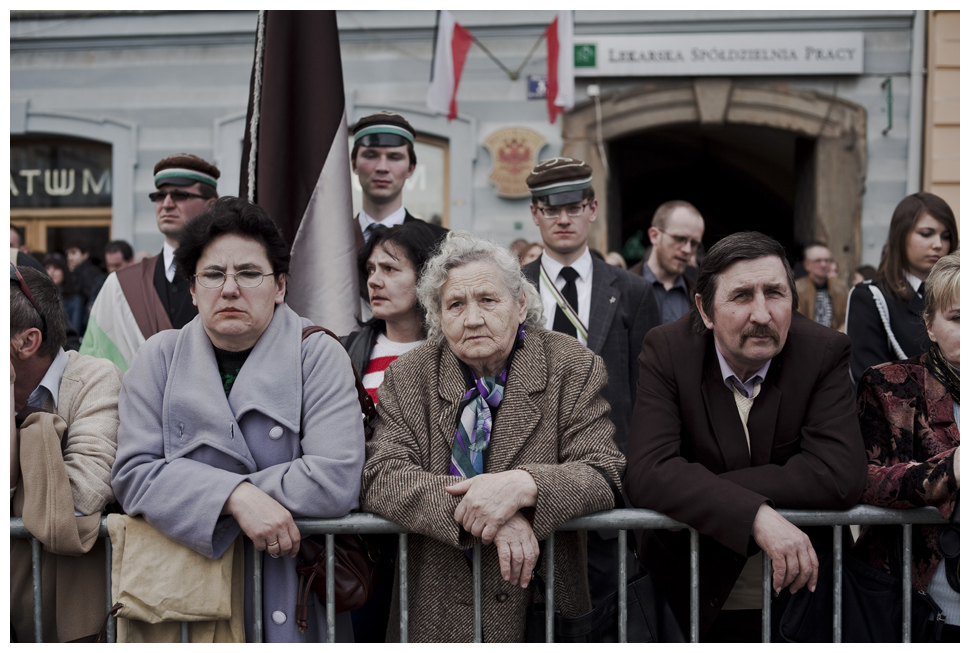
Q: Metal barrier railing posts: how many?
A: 13